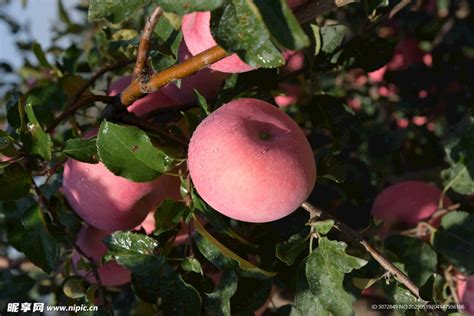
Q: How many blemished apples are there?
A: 0